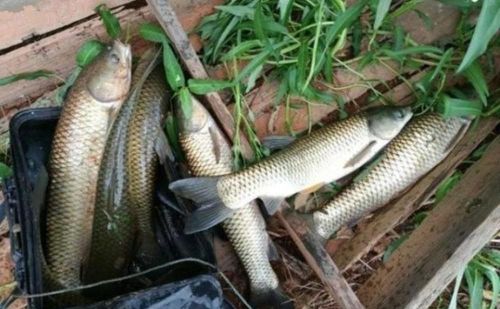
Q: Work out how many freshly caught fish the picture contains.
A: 6